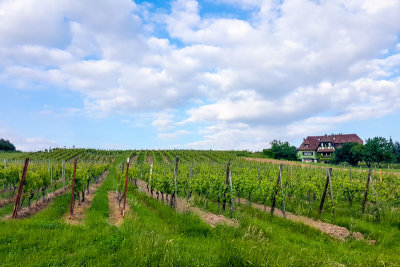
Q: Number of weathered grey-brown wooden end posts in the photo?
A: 5